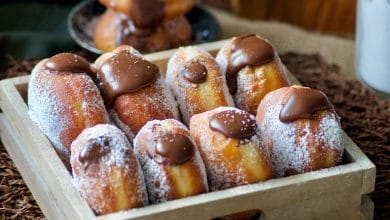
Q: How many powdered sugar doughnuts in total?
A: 8